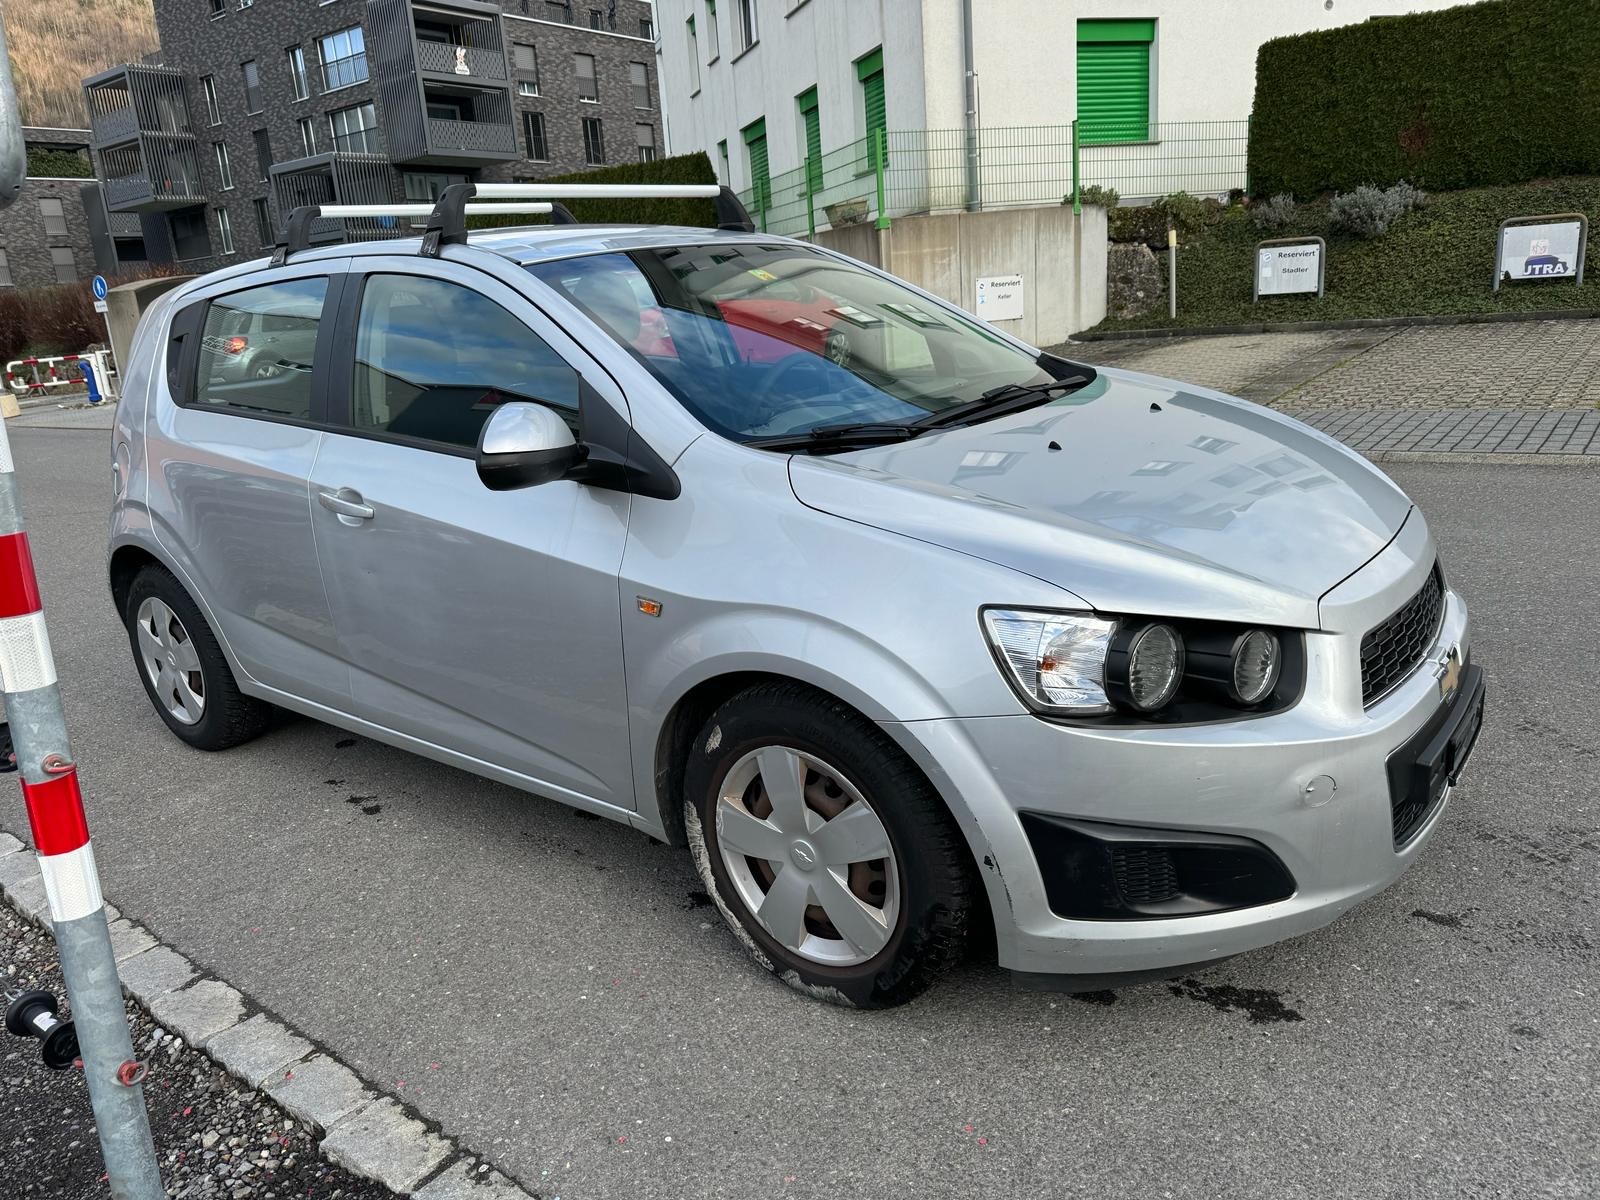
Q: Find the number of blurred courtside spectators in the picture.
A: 0